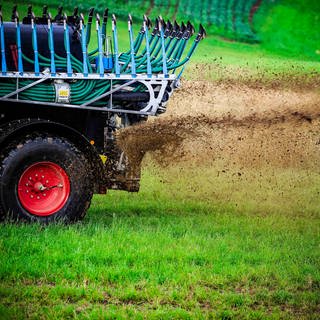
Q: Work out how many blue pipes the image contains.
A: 11